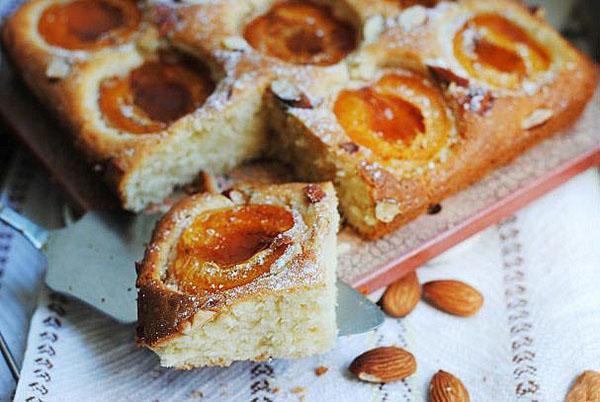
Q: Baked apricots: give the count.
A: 6